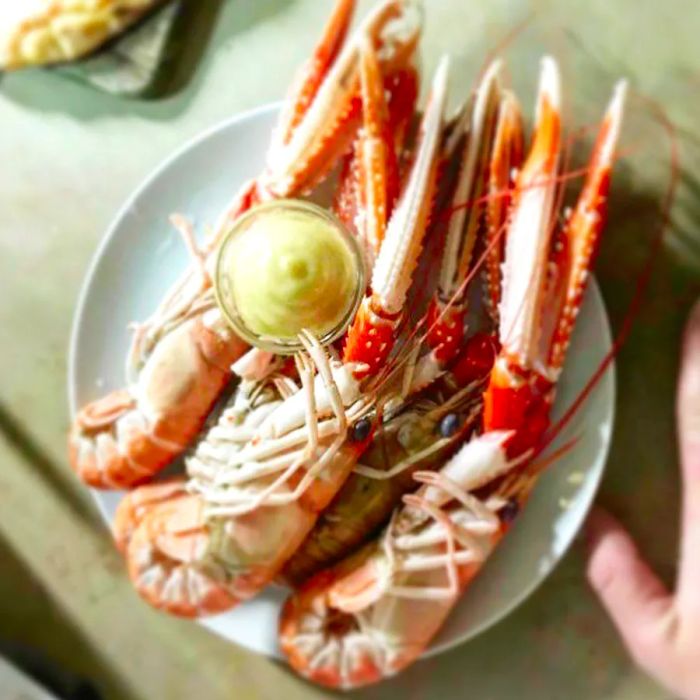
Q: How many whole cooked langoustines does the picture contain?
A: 4